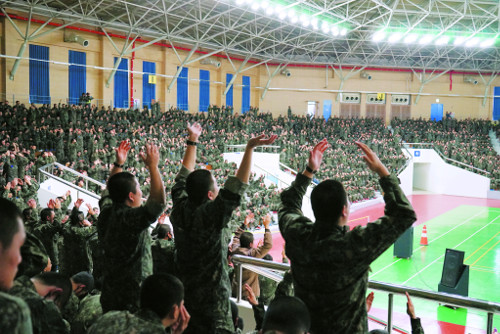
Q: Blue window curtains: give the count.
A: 9